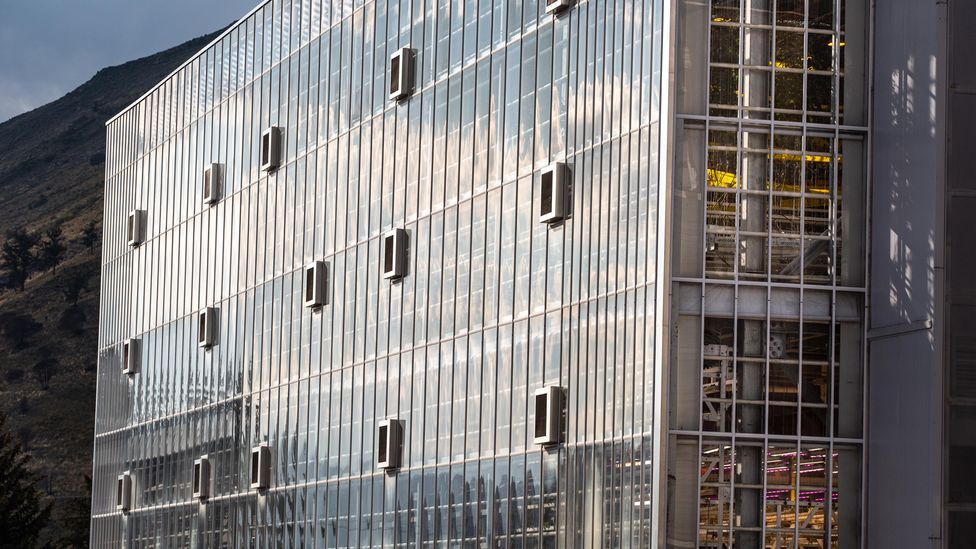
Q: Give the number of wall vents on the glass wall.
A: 15